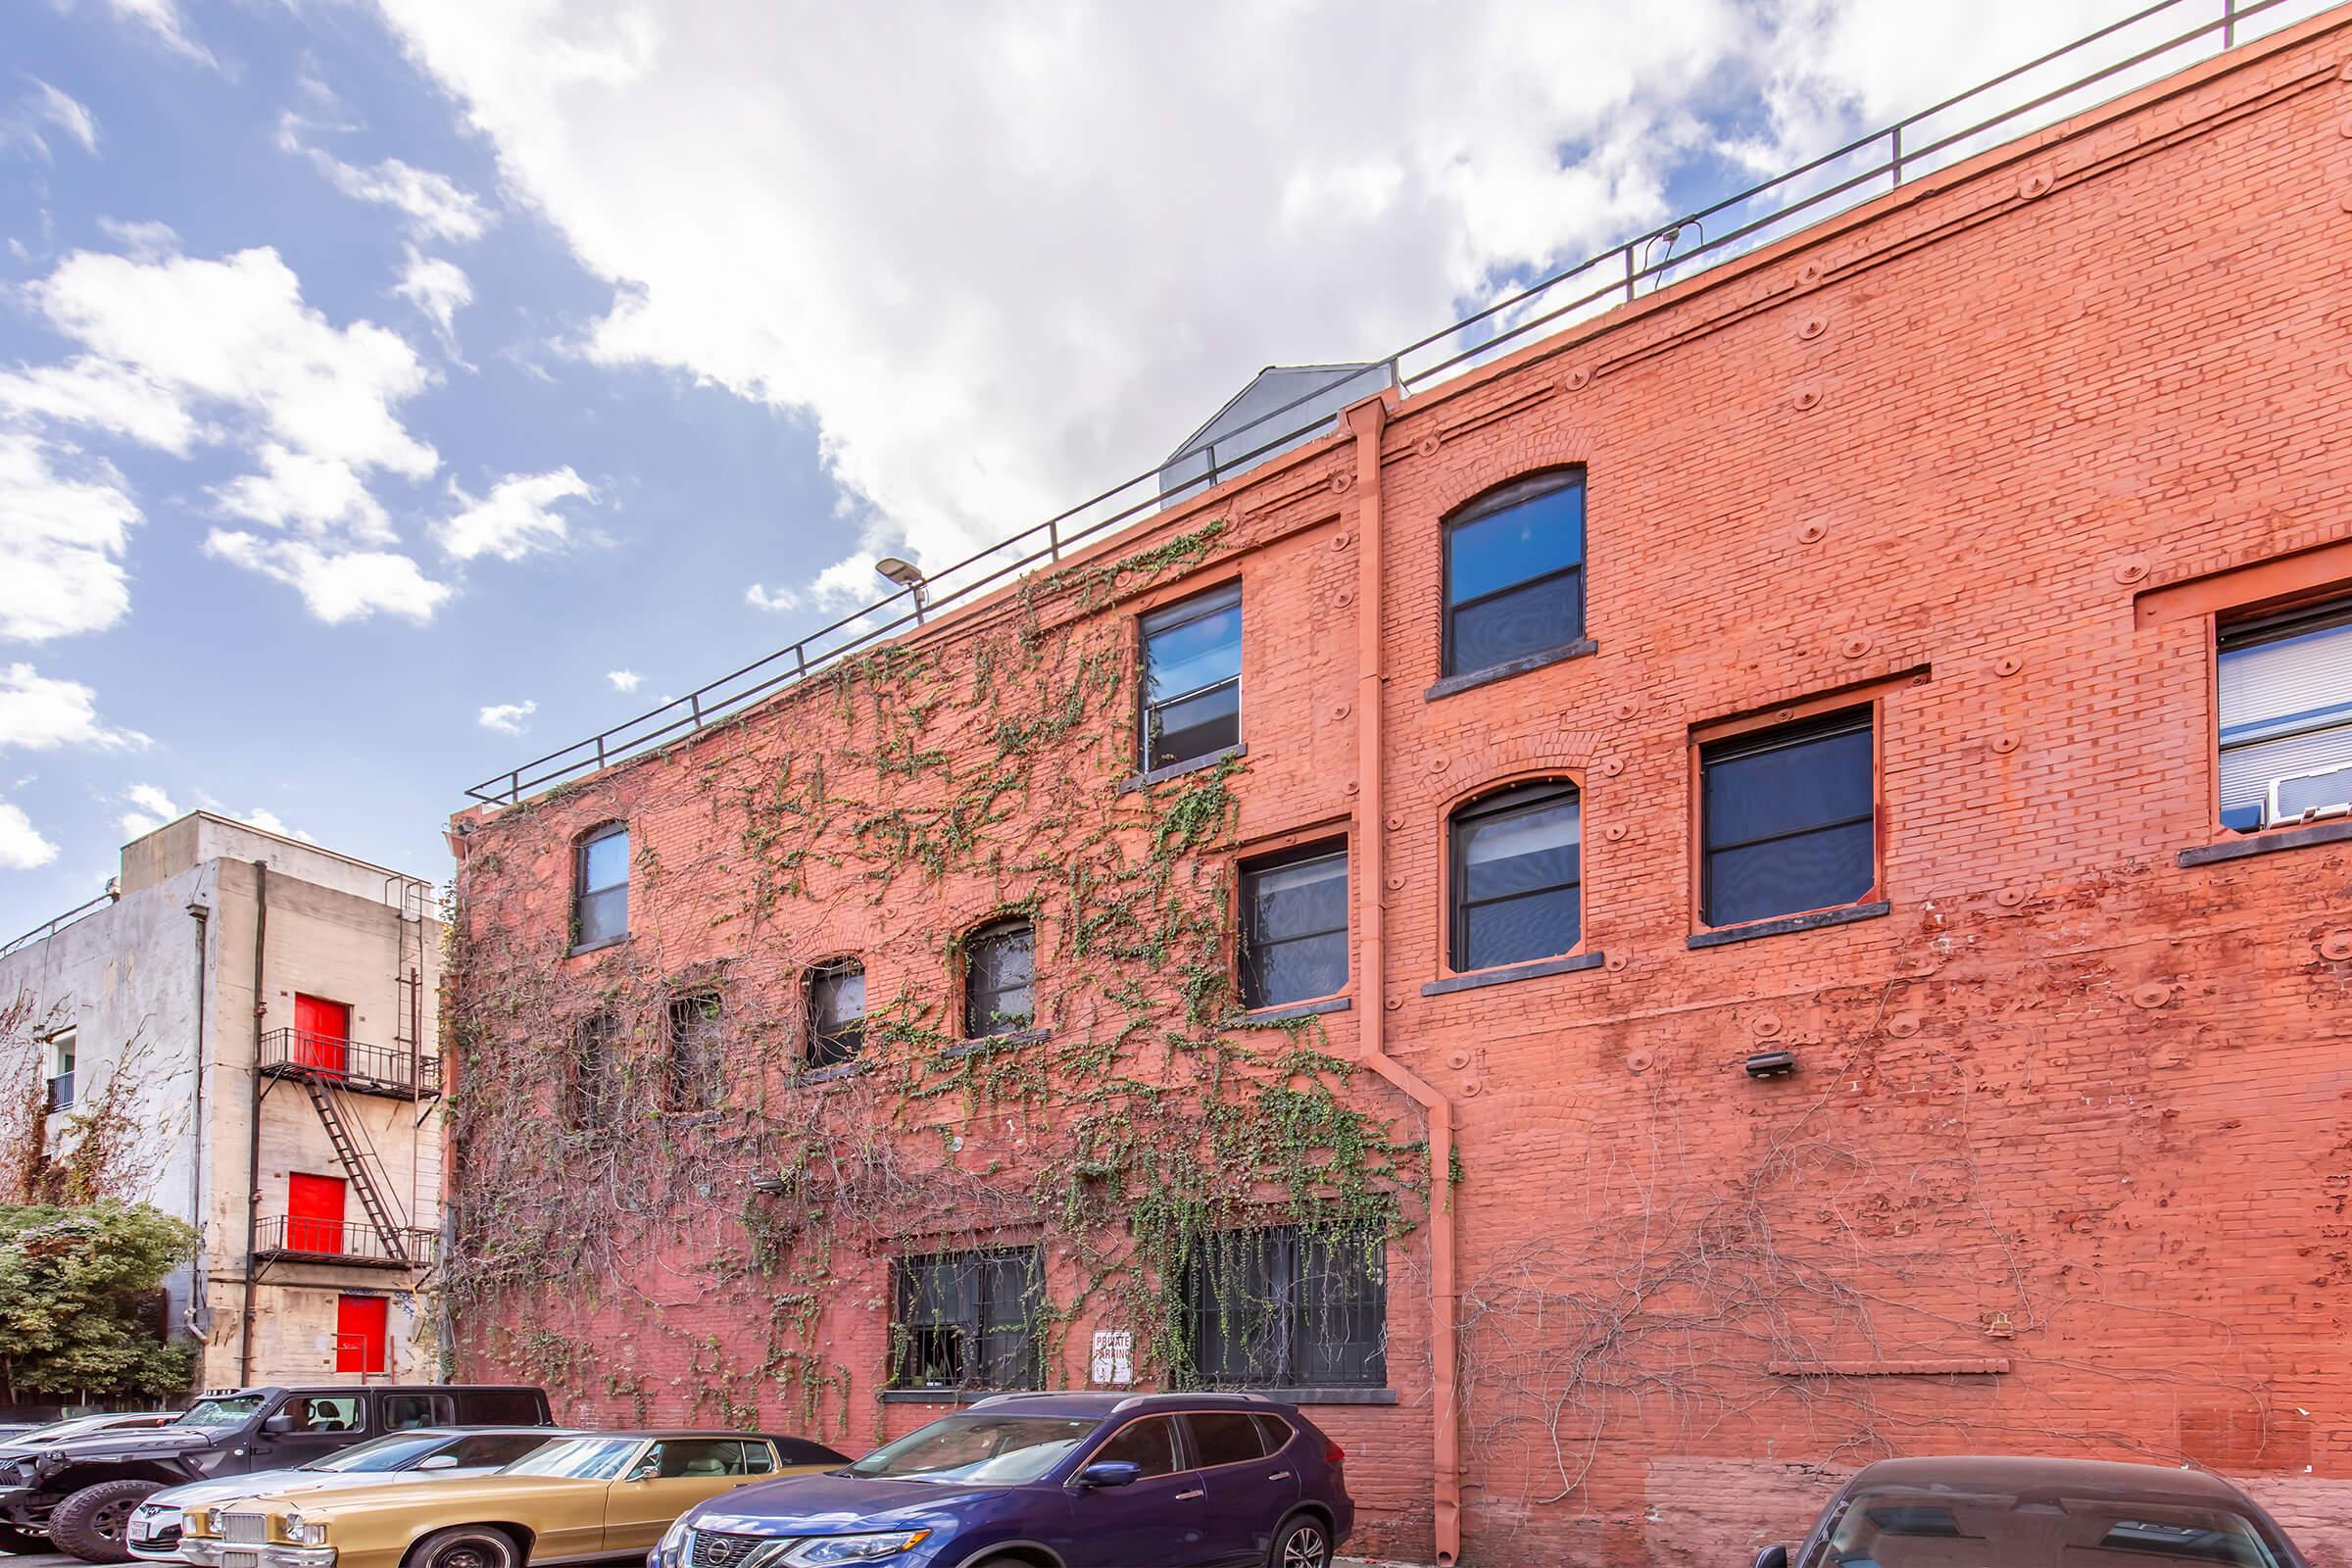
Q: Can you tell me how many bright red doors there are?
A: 3